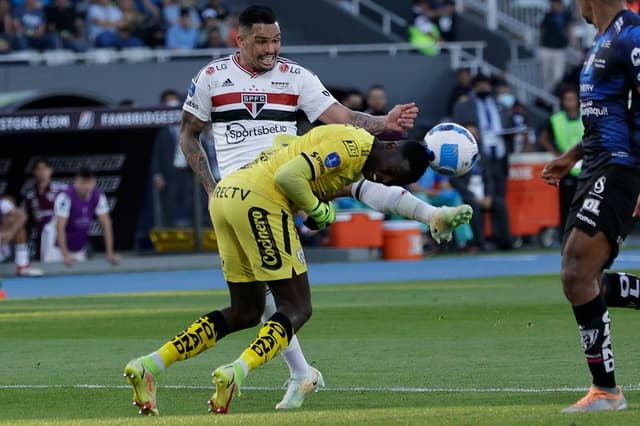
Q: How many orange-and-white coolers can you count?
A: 3